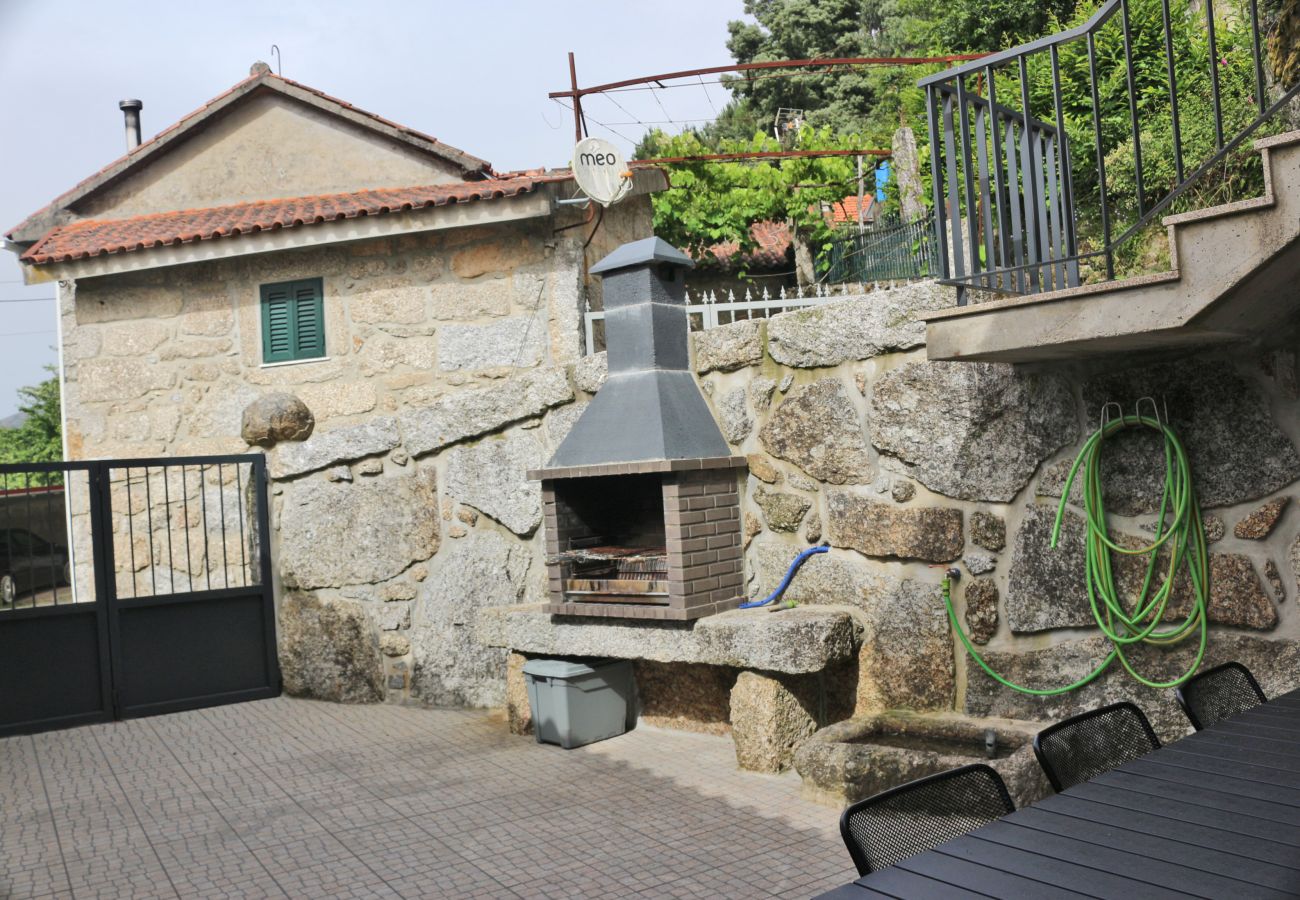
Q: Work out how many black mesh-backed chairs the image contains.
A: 3